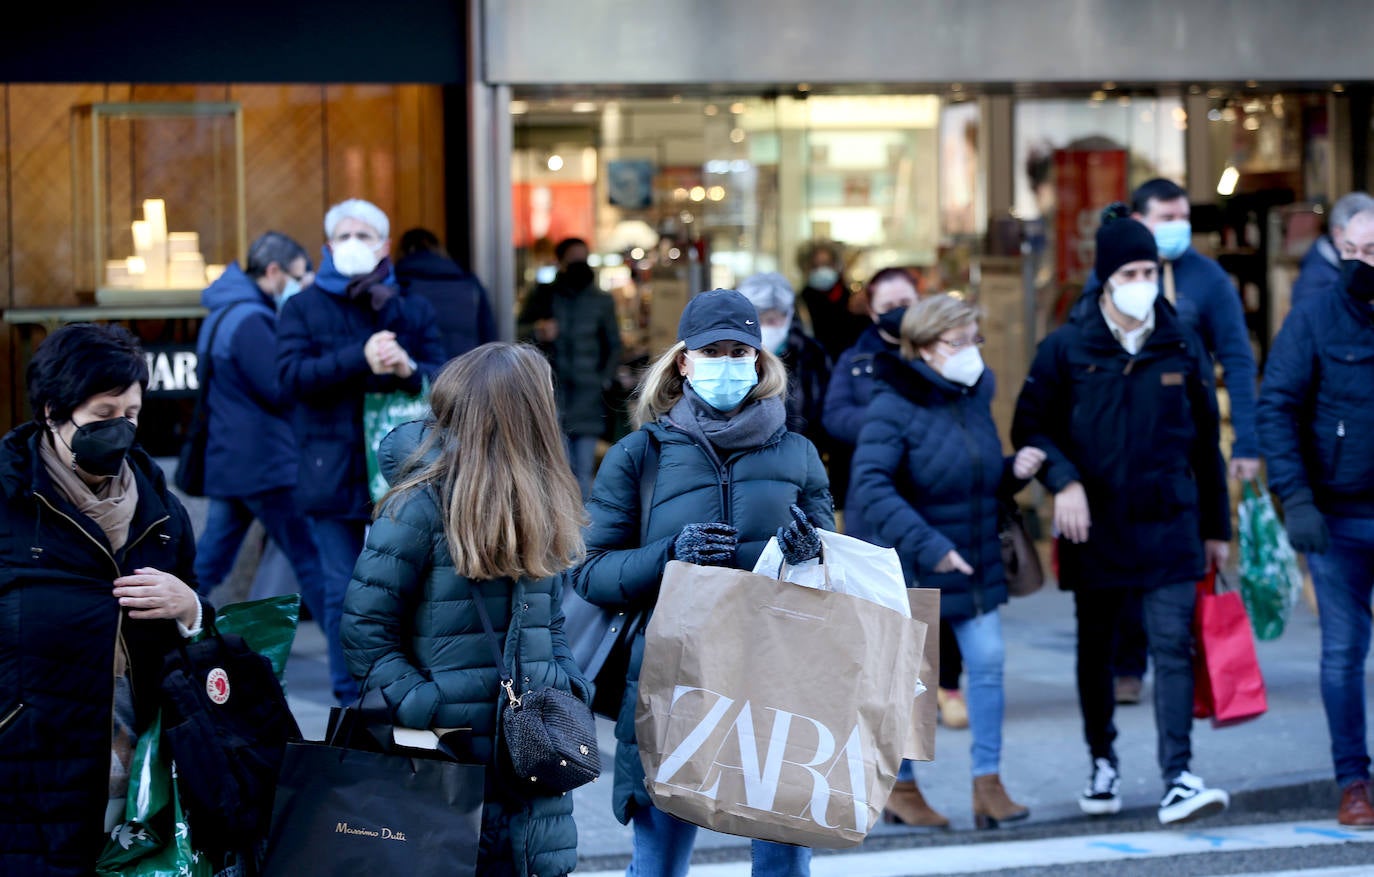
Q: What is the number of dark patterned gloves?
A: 2